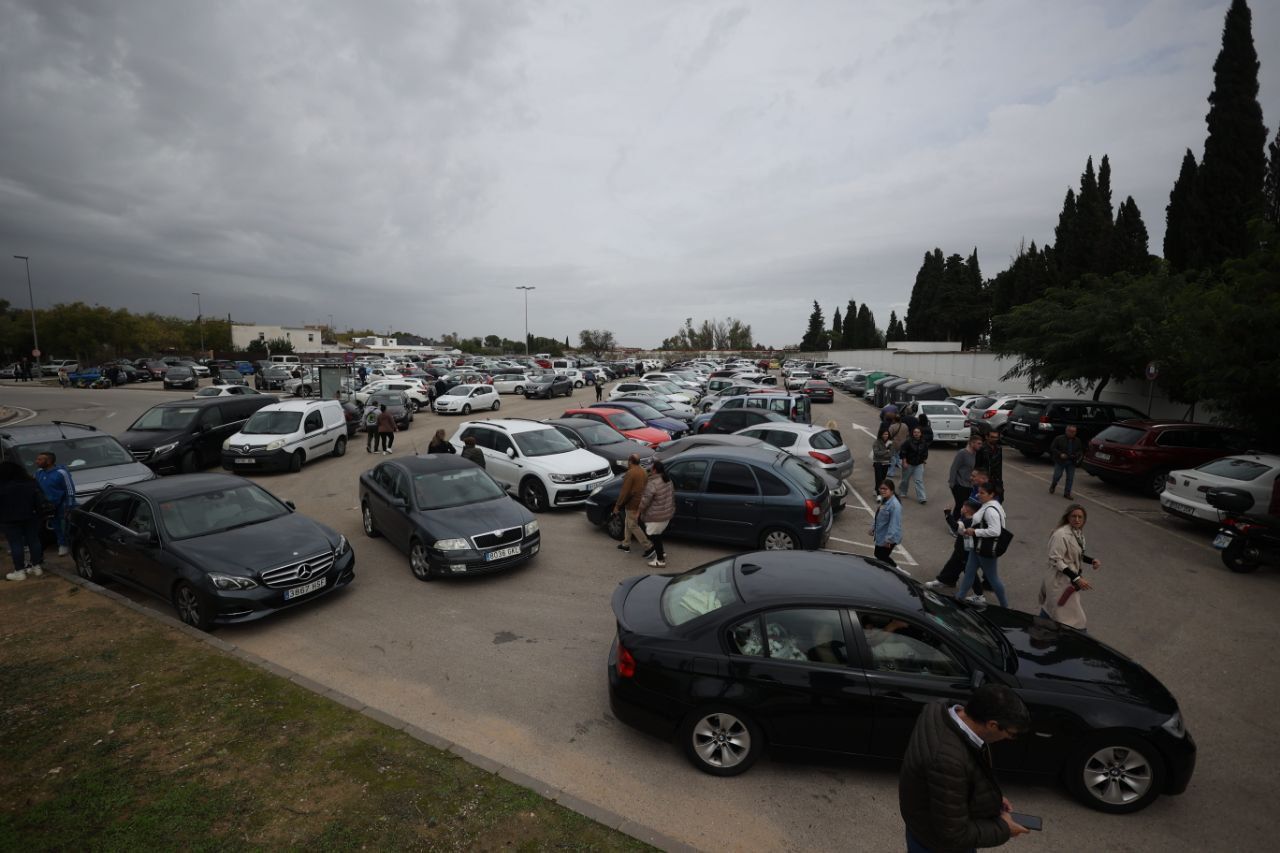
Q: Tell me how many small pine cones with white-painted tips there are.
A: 0